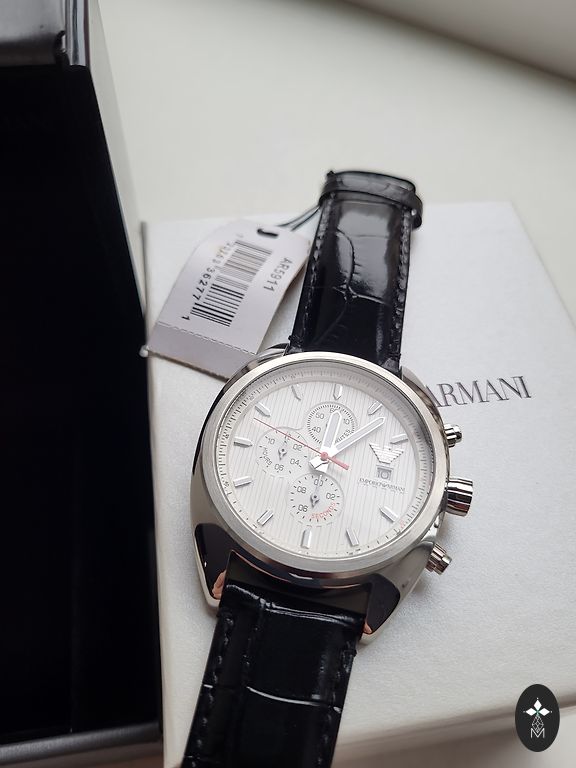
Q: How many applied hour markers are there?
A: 11